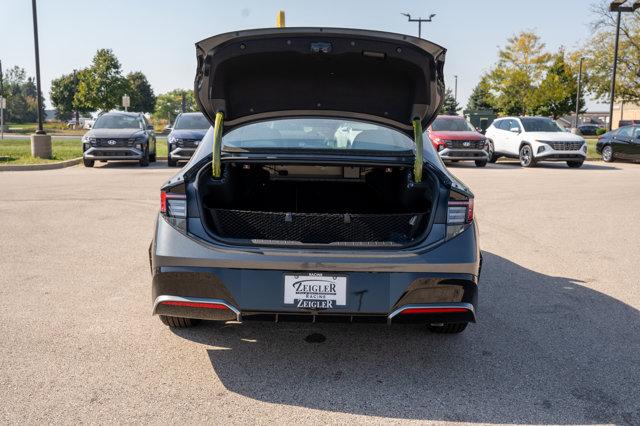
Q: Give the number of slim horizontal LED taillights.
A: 2